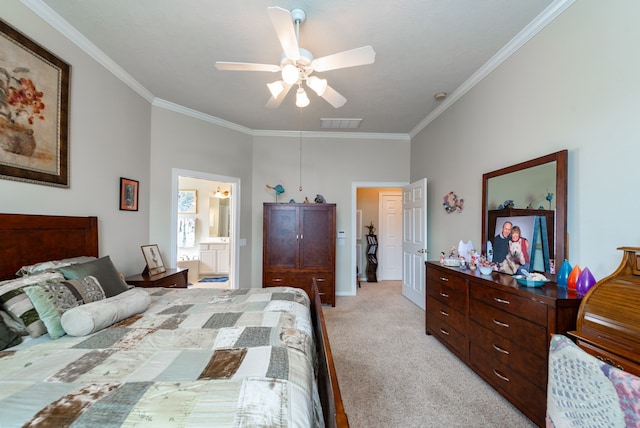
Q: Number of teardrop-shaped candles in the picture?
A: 3